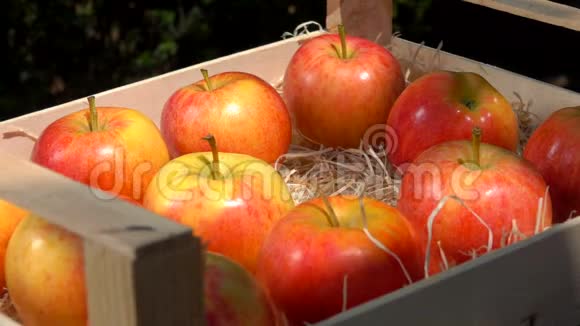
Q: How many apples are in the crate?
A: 11